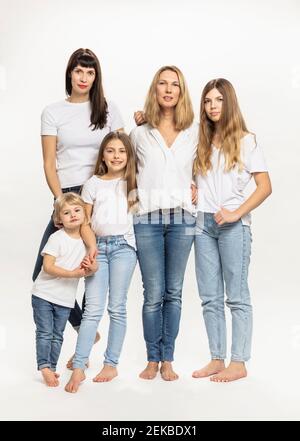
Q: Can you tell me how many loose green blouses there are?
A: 0